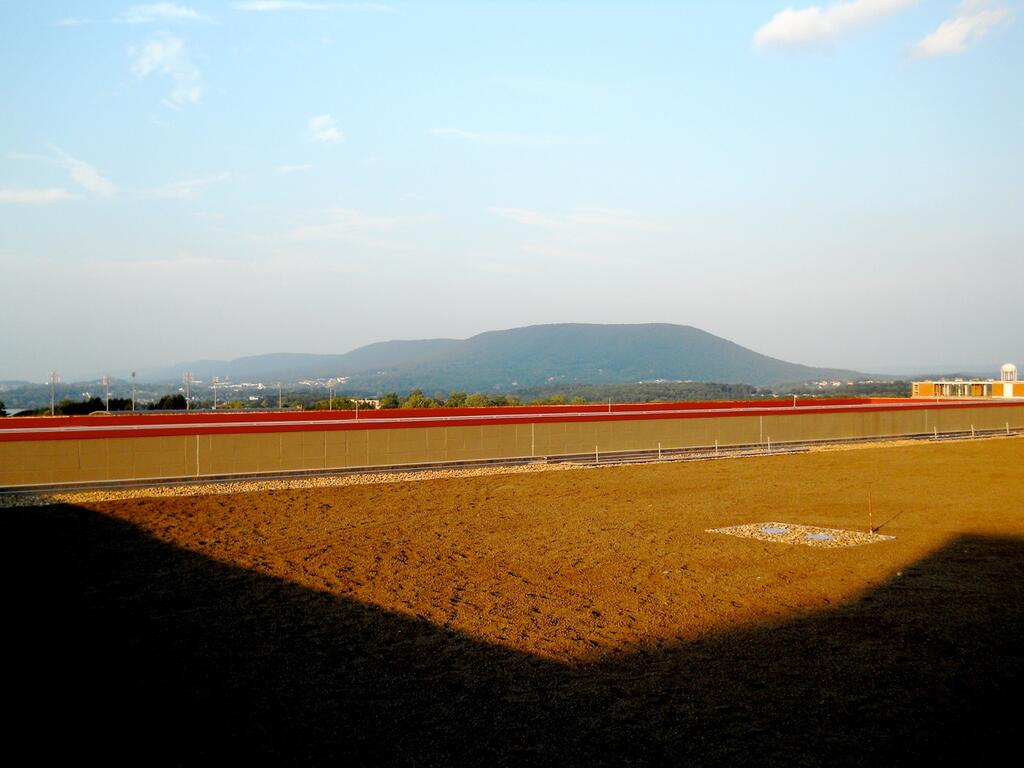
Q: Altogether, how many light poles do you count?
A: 7